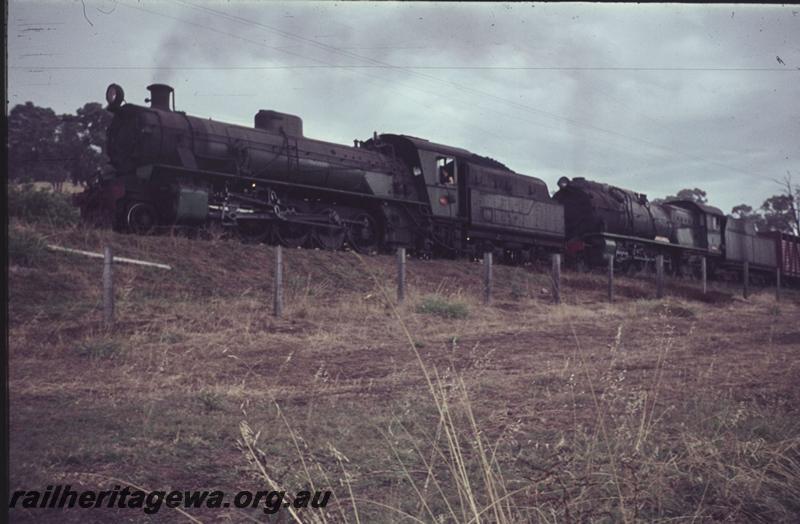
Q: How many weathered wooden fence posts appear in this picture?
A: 10